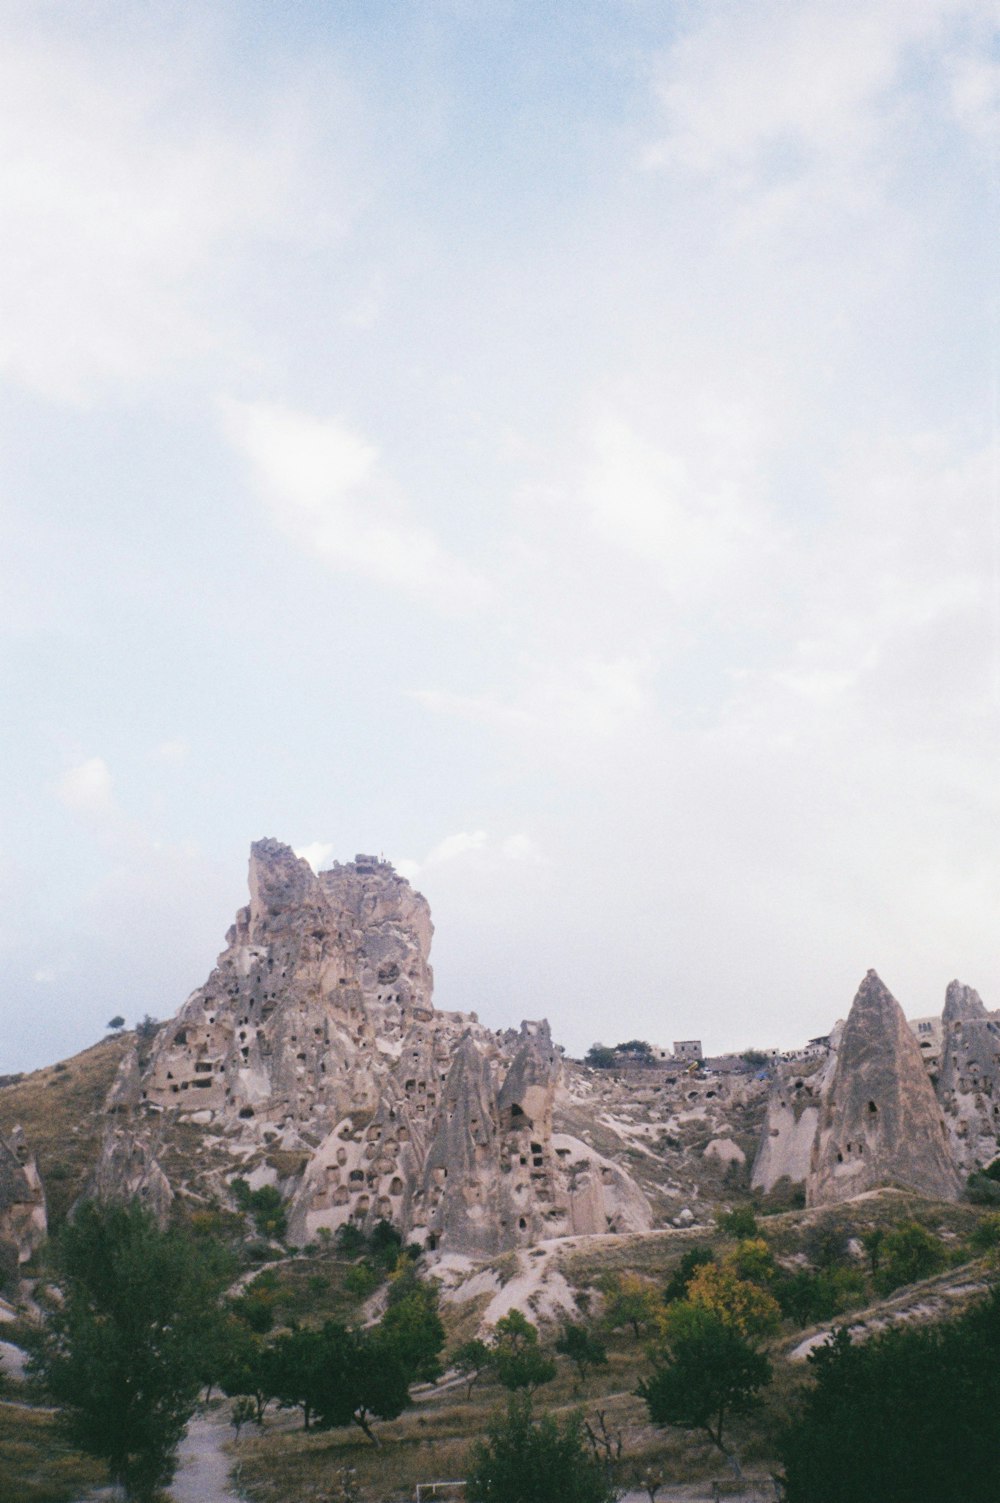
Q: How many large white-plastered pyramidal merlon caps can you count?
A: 0